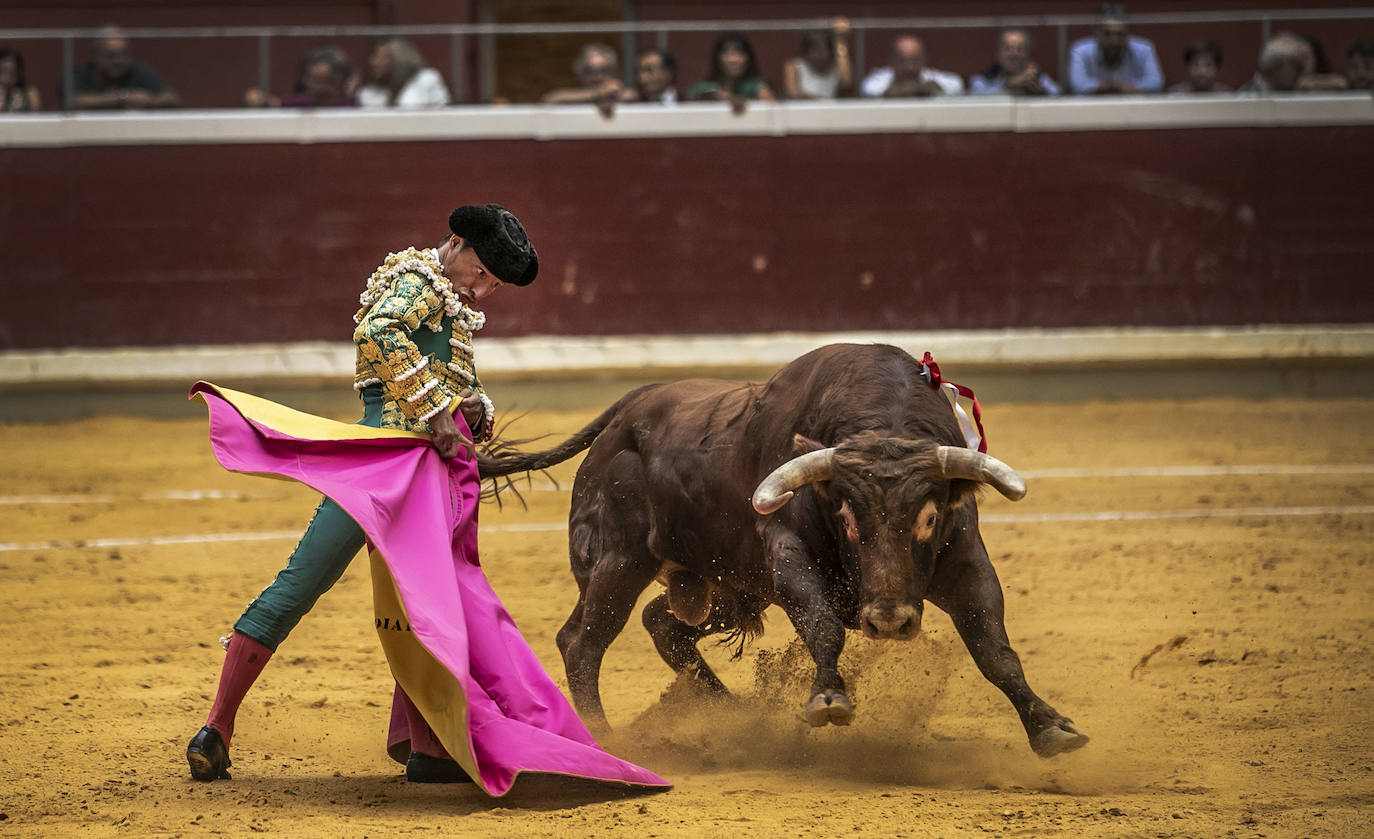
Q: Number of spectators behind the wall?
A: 15